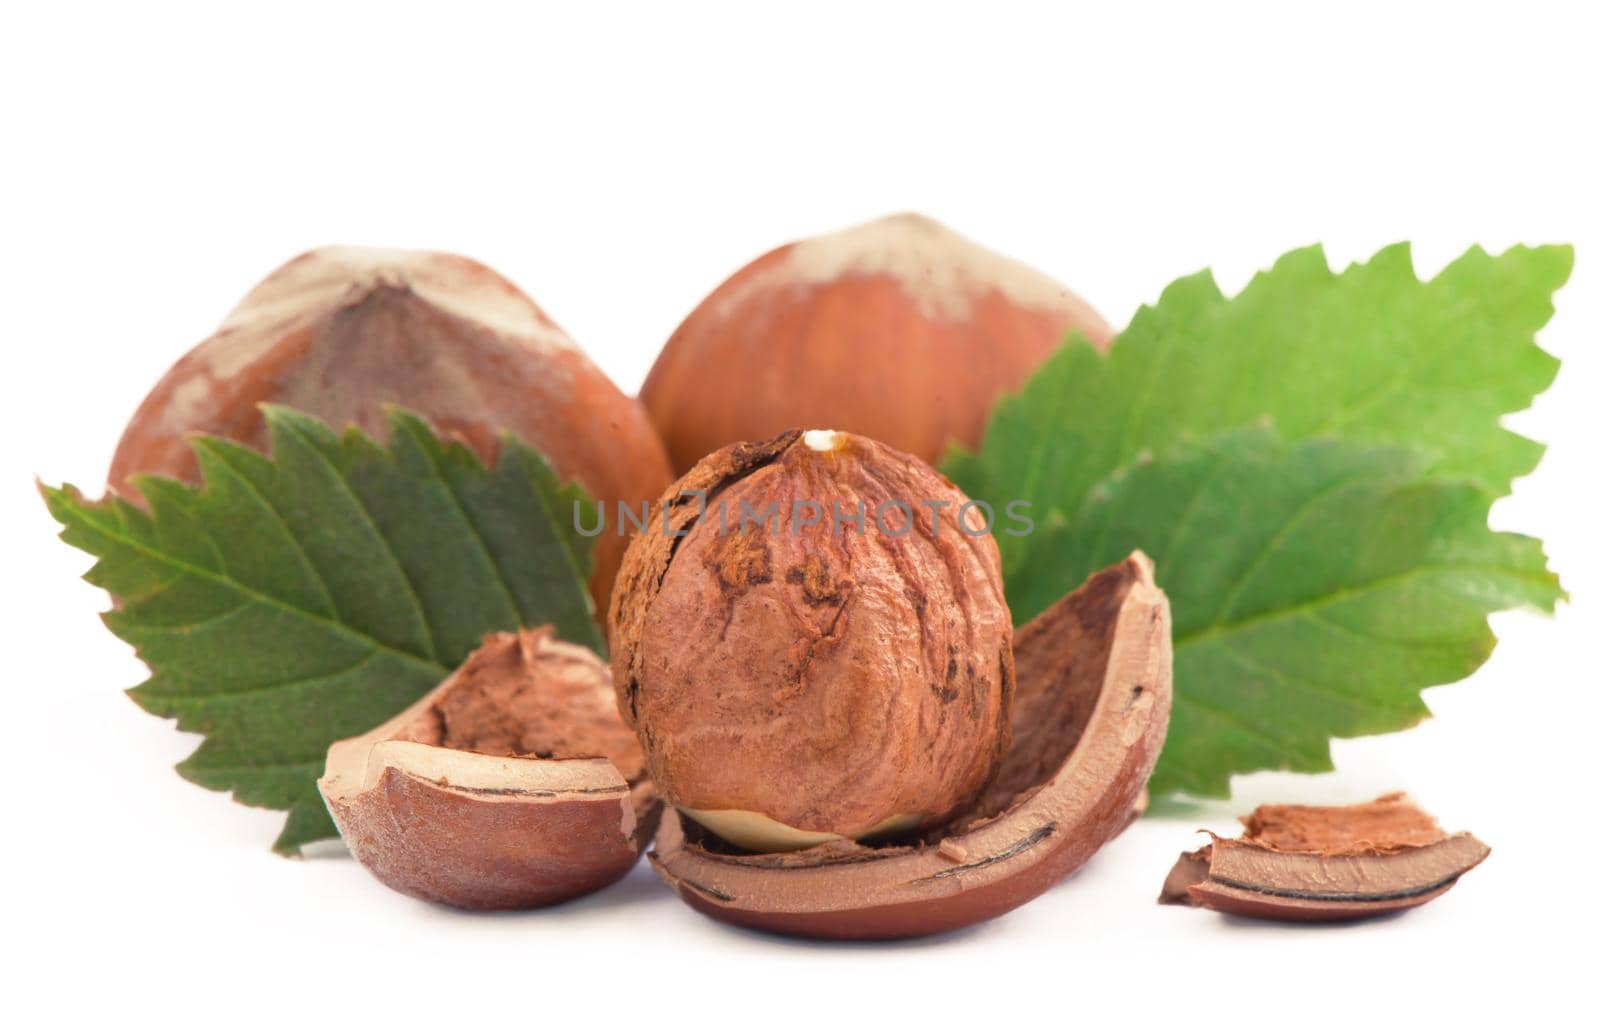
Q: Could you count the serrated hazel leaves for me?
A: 3